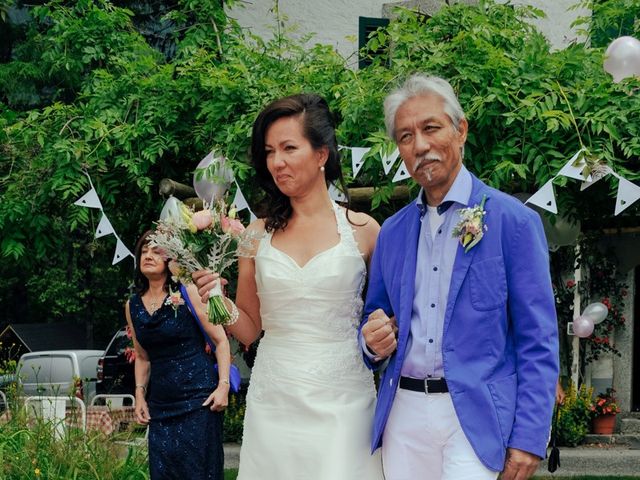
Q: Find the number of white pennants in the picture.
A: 13